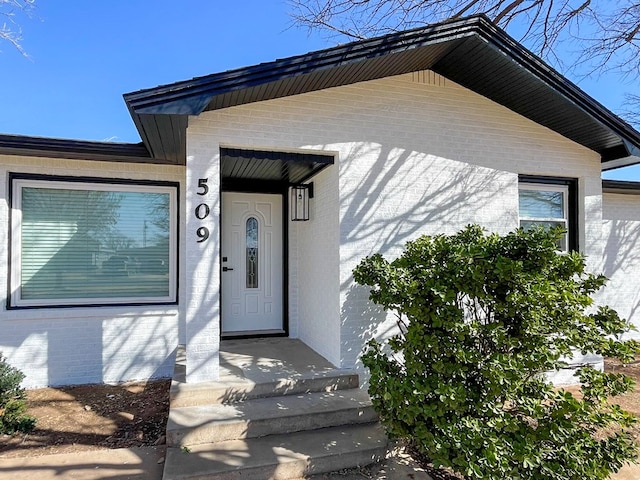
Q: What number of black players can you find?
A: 0